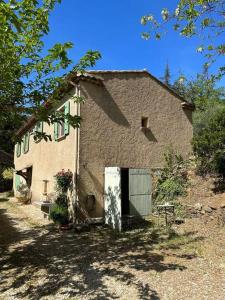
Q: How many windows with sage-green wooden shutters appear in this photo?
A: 4